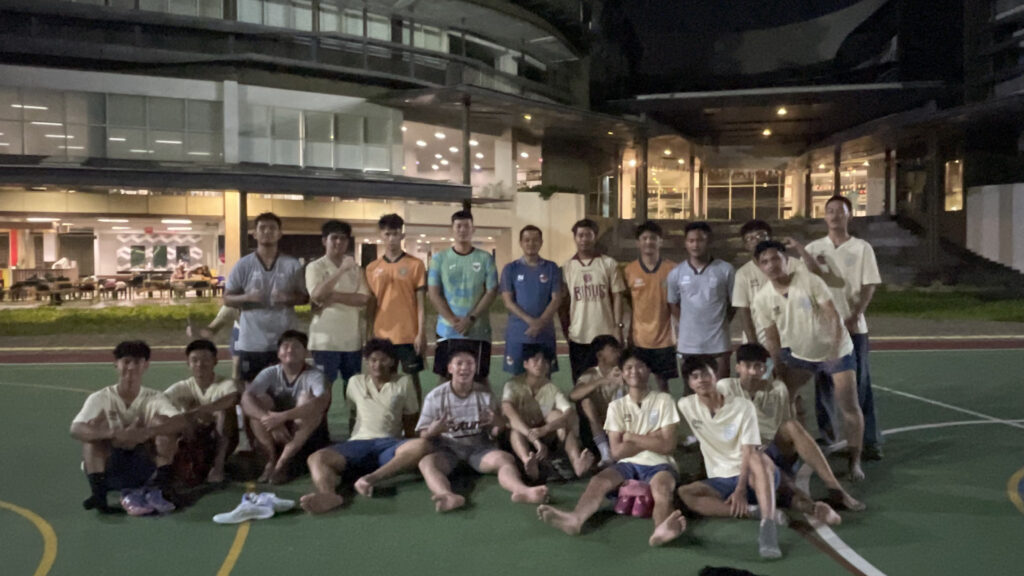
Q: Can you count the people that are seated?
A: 10